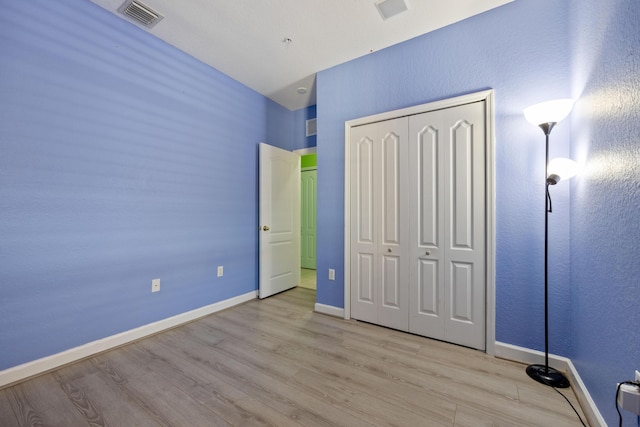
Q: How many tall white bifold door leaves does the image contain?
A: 4